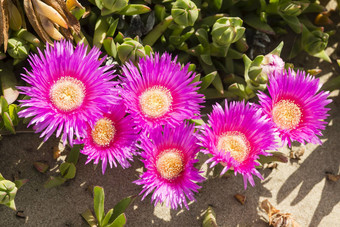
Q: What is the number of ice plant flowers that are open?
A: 6